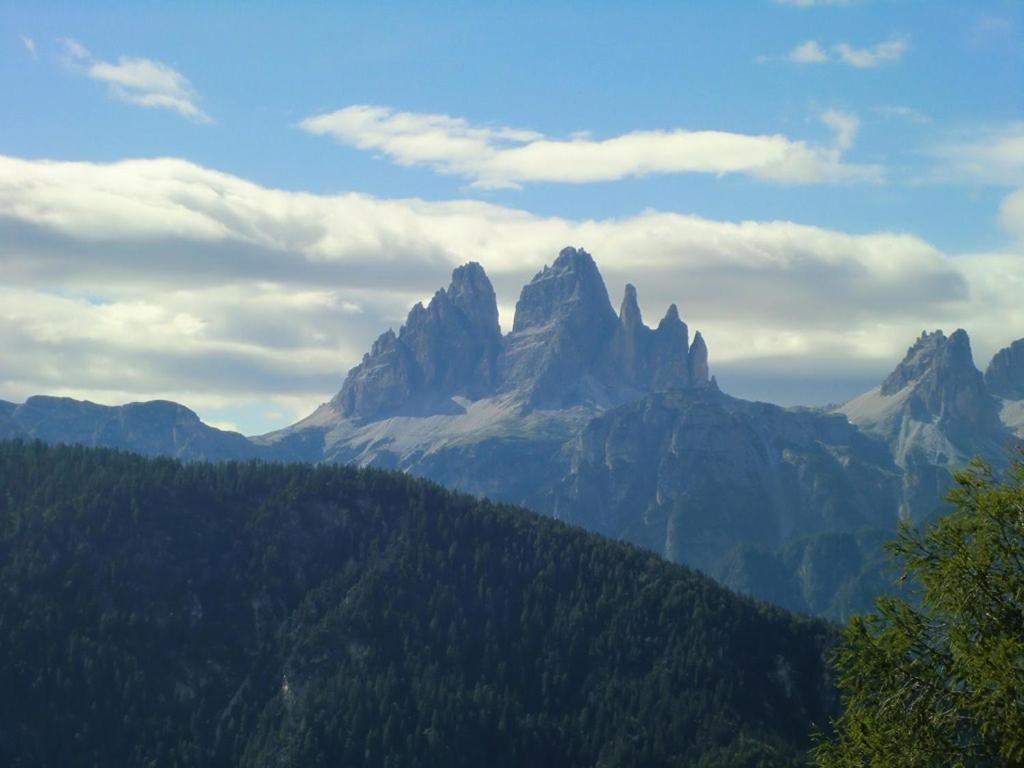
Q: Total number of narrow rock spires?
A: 3